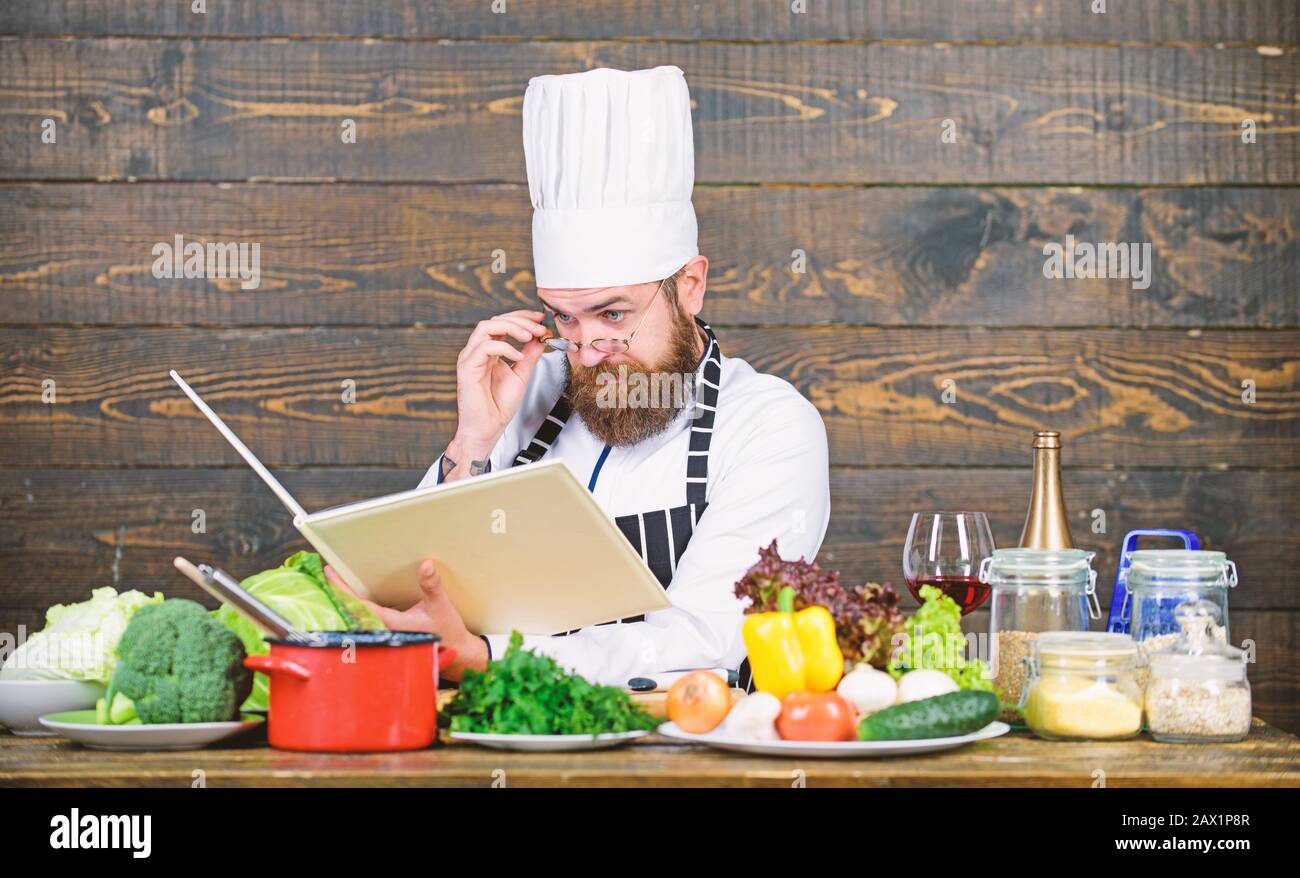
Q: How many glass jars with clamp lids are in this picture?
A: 3